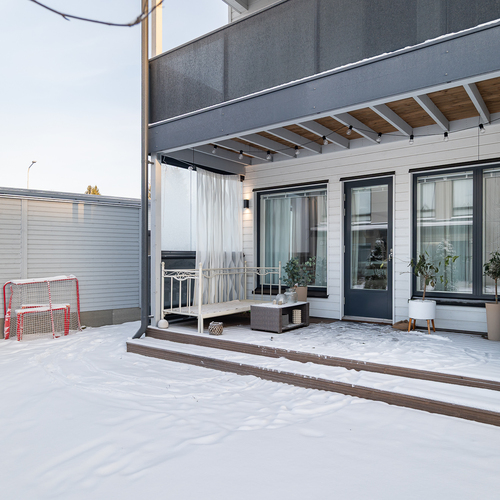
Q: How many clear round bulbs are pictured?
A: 10